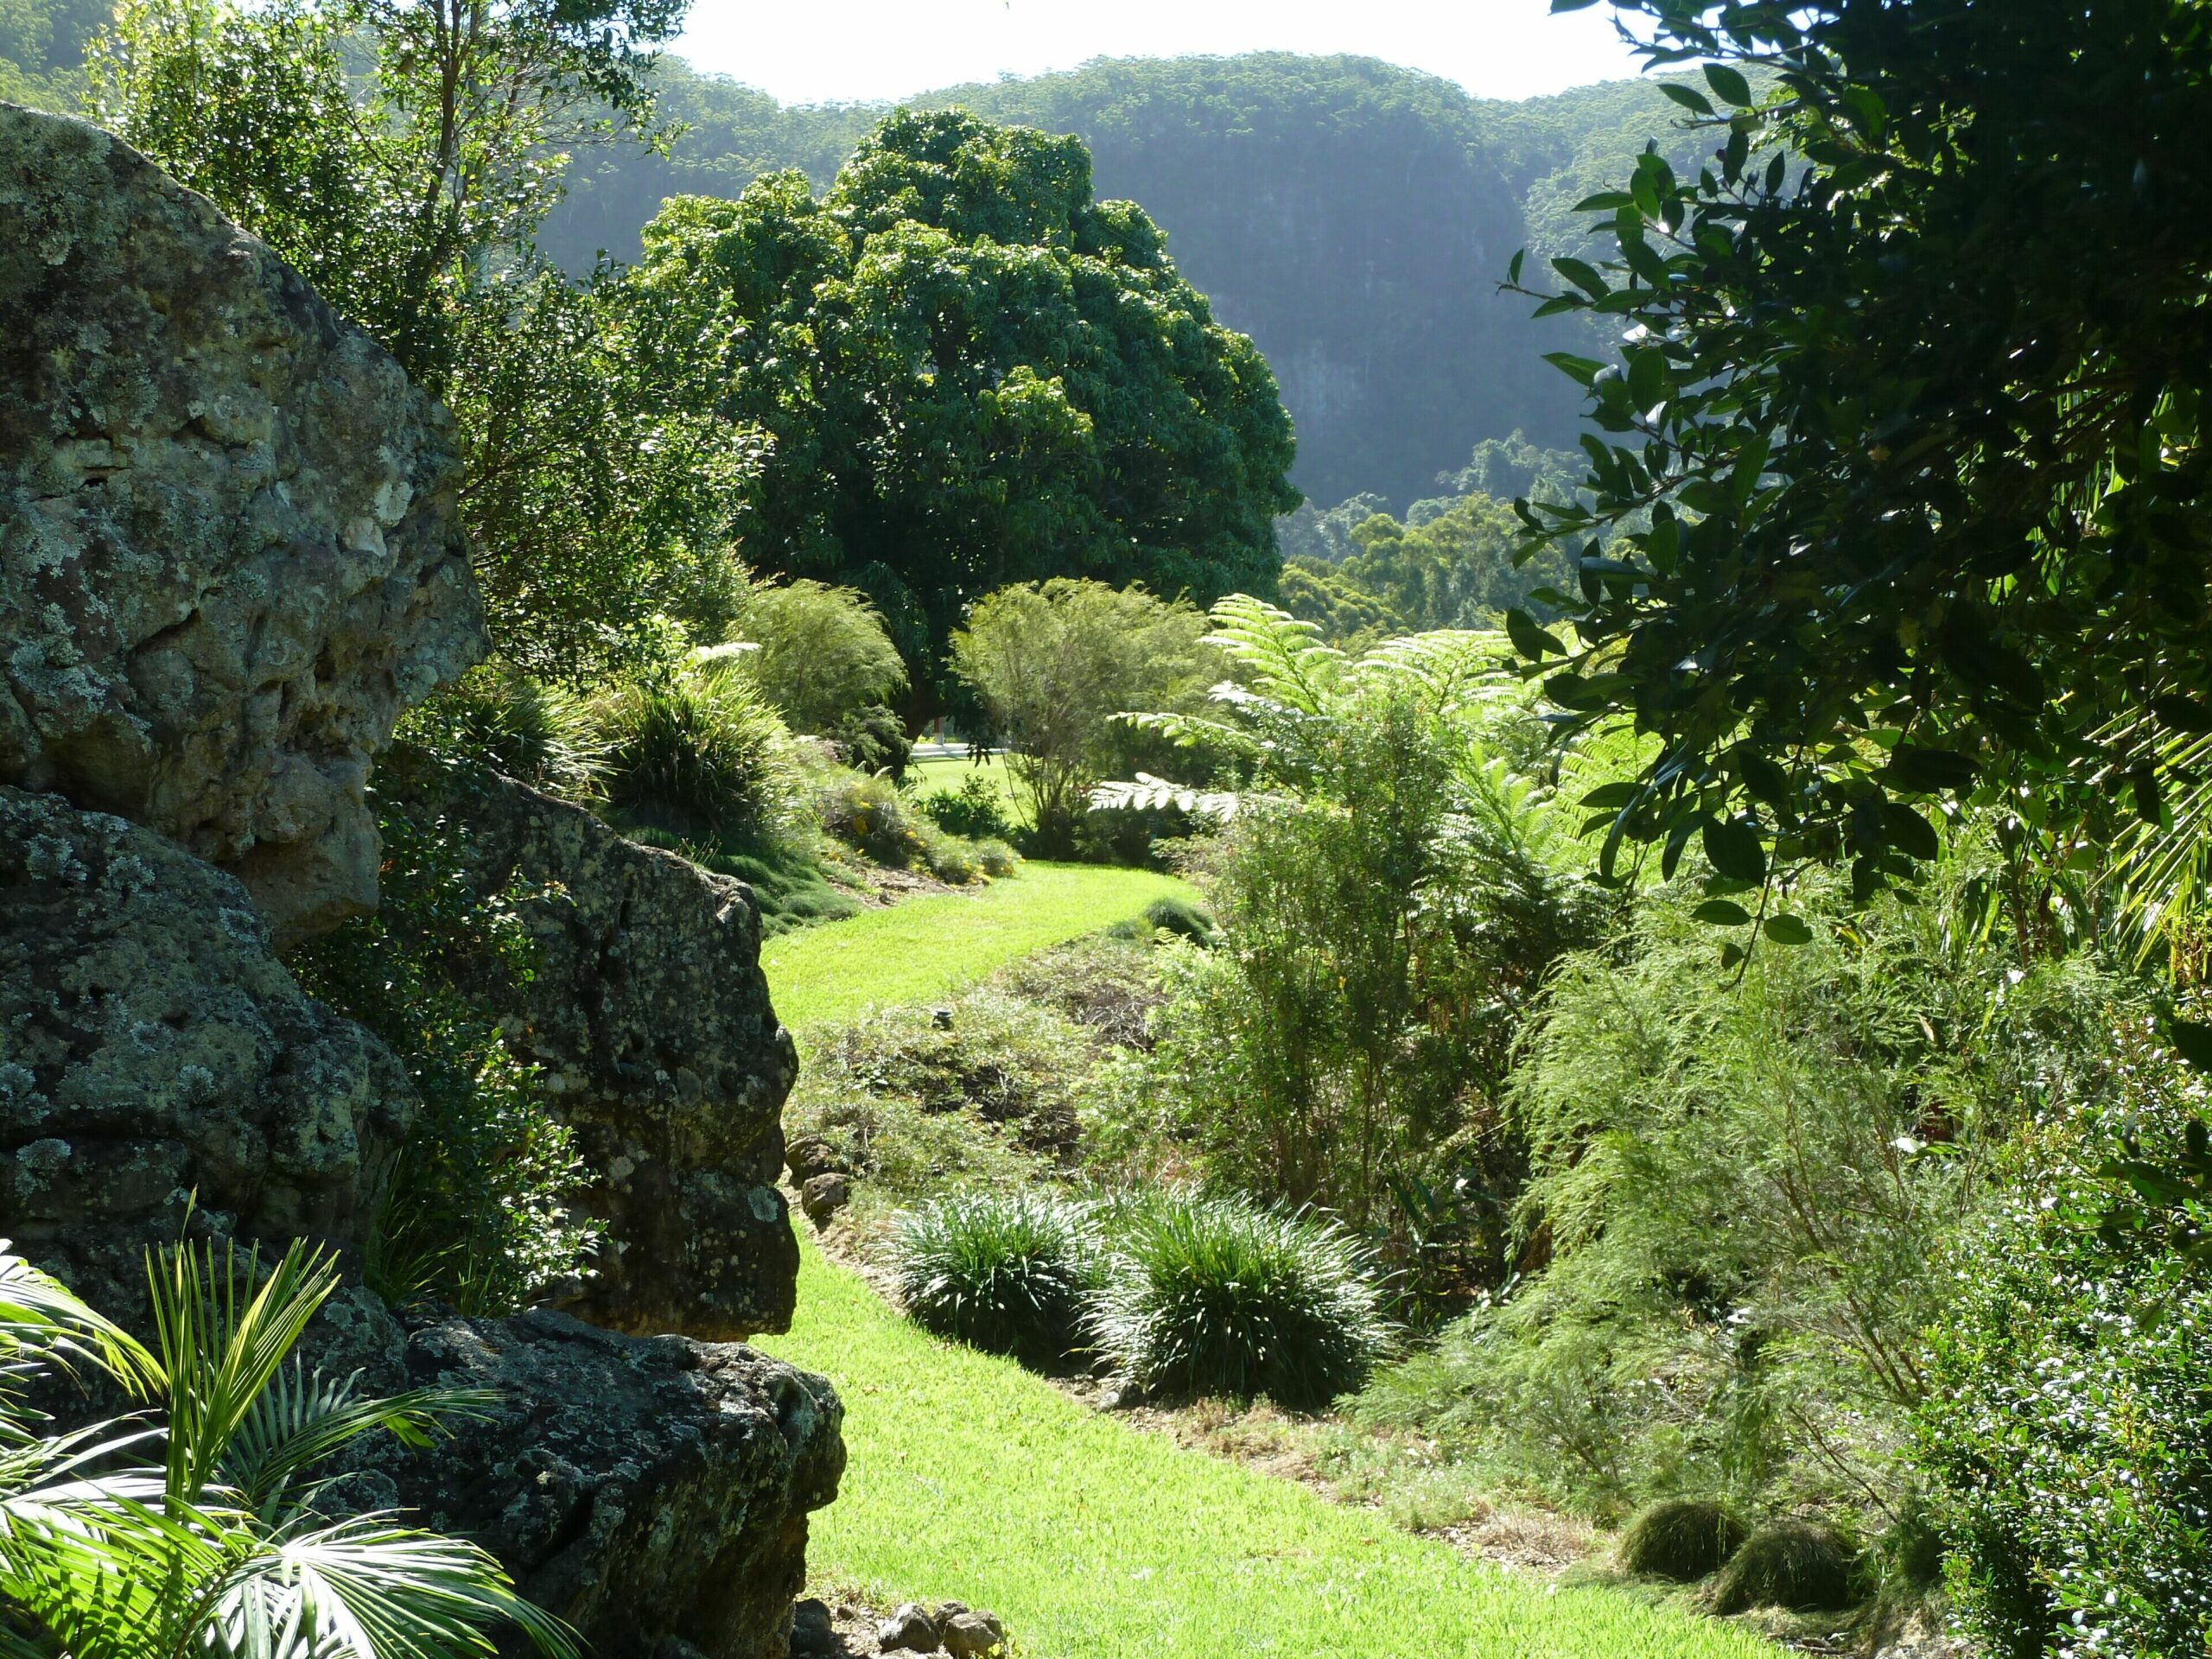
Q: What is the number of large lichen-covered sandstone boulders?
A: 4